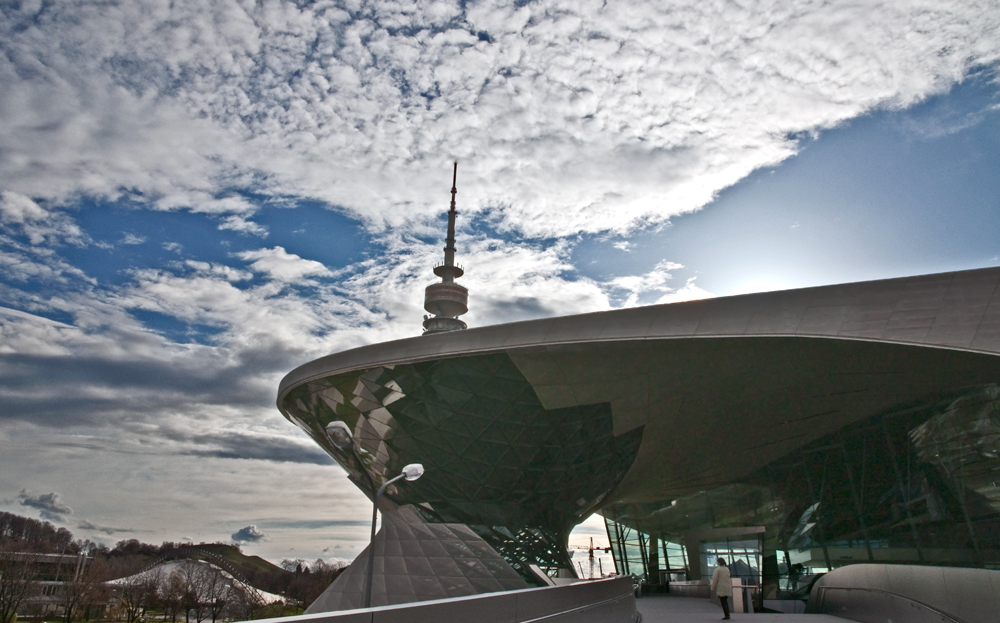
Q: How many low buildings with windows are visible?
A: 1